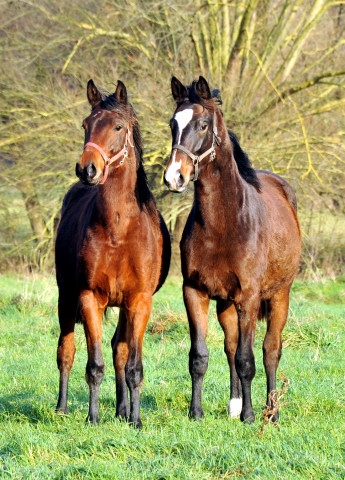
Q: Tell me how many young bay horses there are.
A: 2